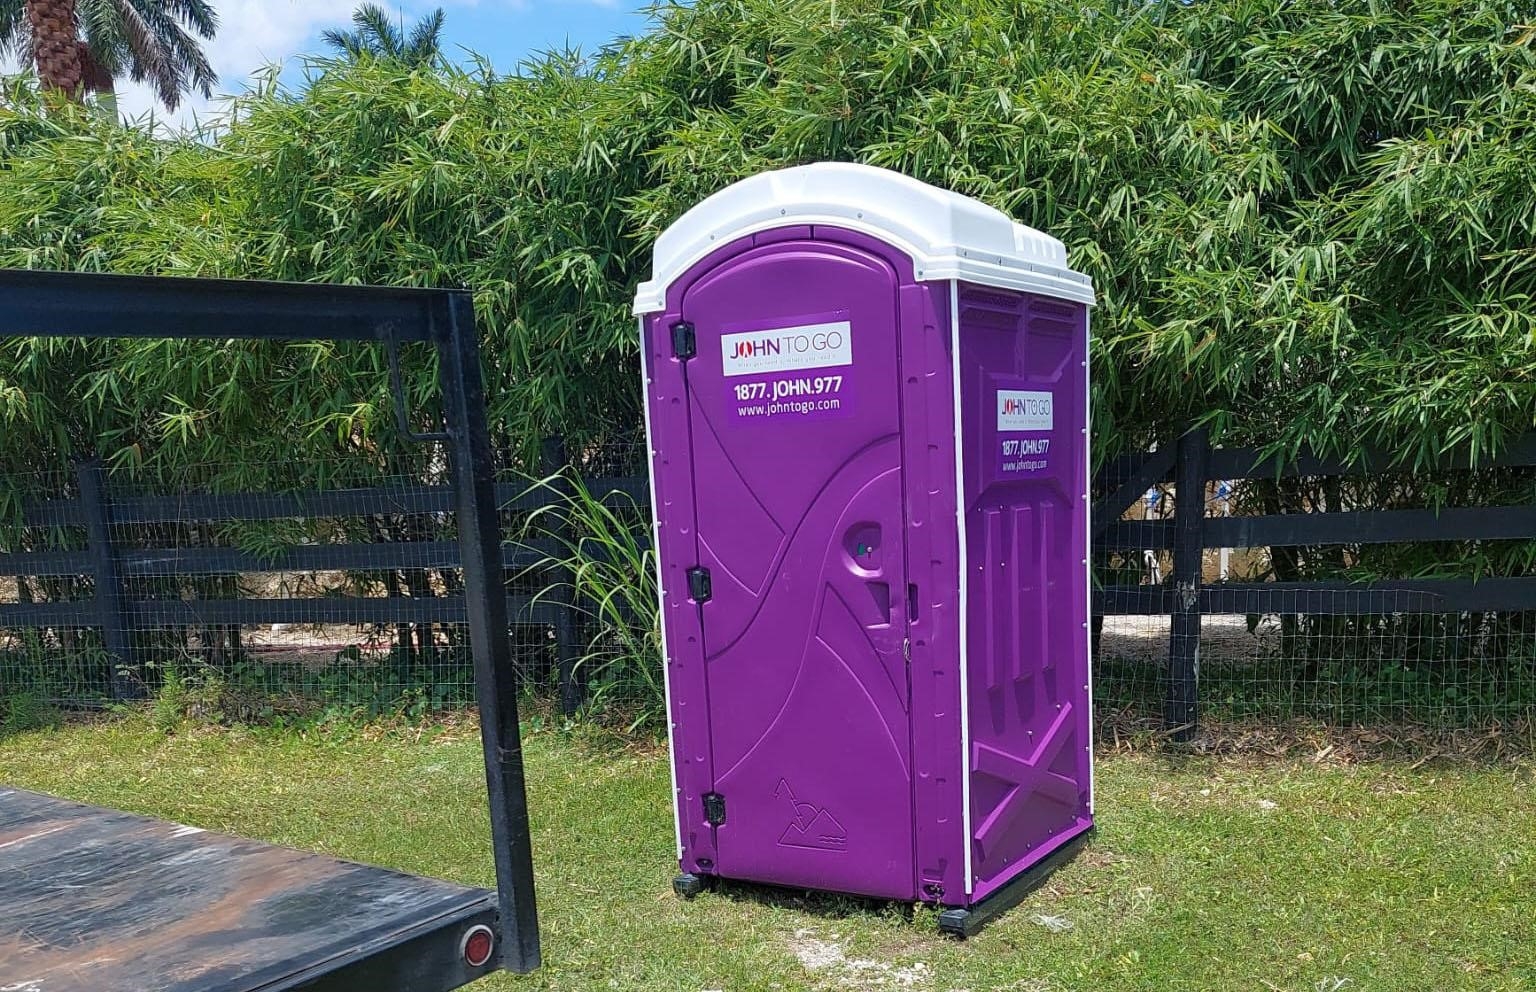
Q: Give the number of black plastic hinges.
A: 3